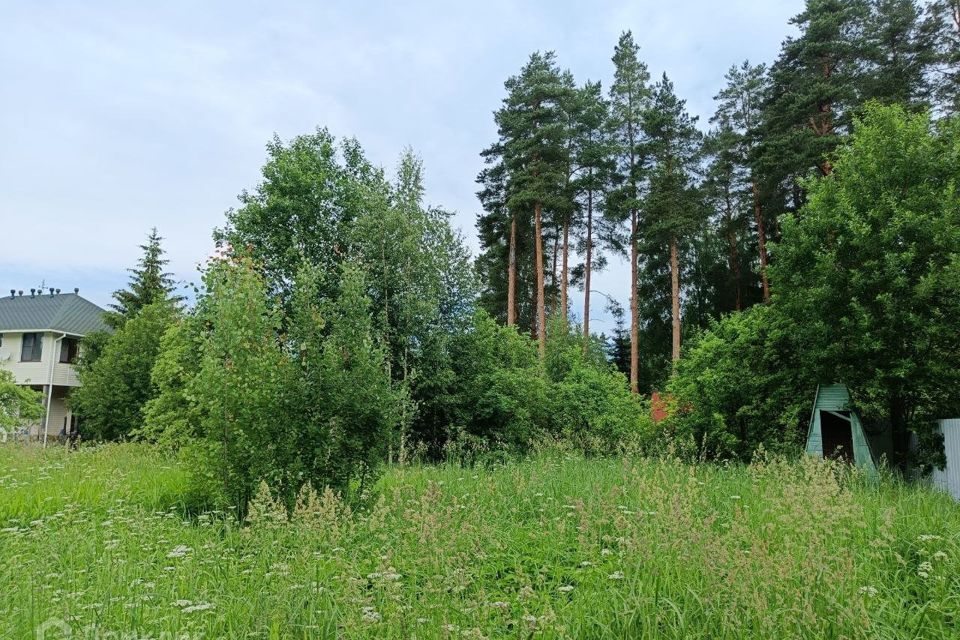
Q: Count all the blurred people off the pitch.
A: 0